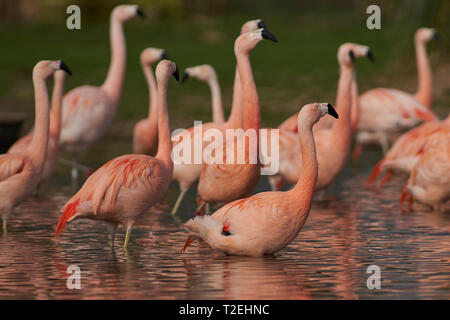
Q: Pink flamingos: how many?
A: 14